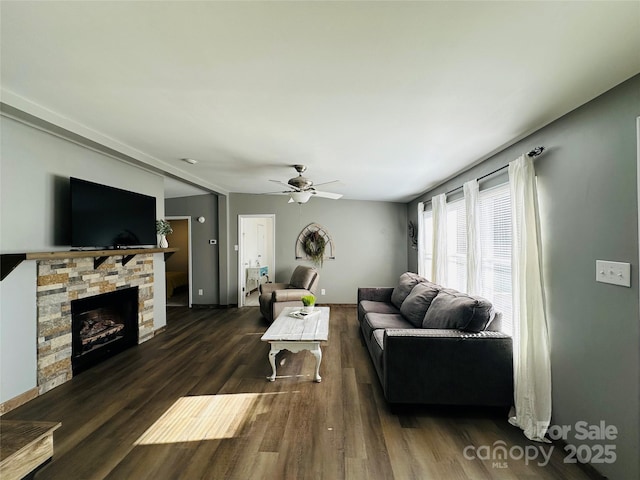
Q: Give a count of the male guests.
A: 0